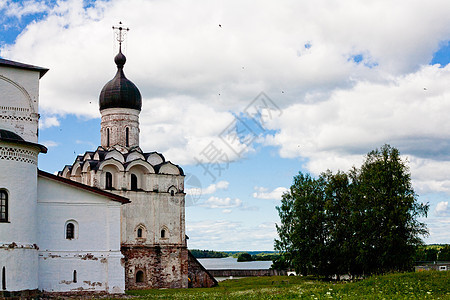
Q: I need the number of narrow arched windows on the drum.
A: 2